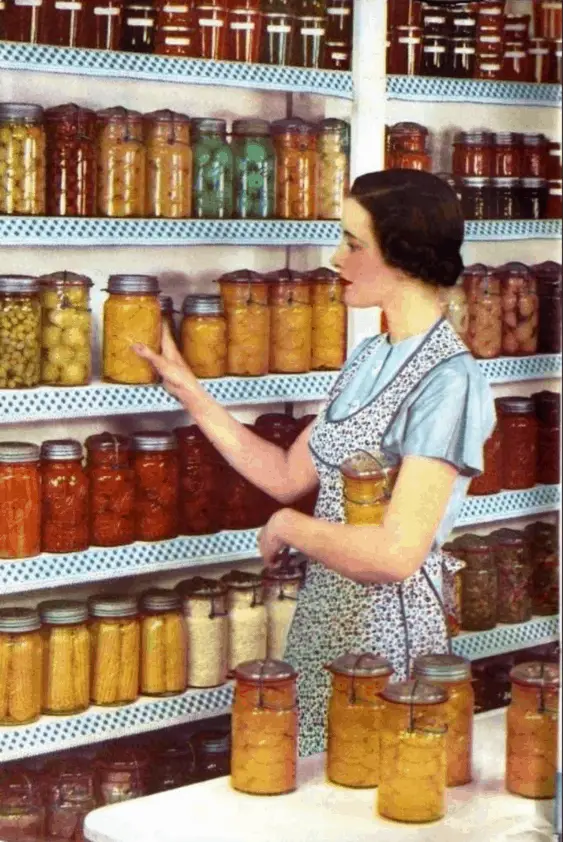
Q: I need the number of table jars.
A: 5